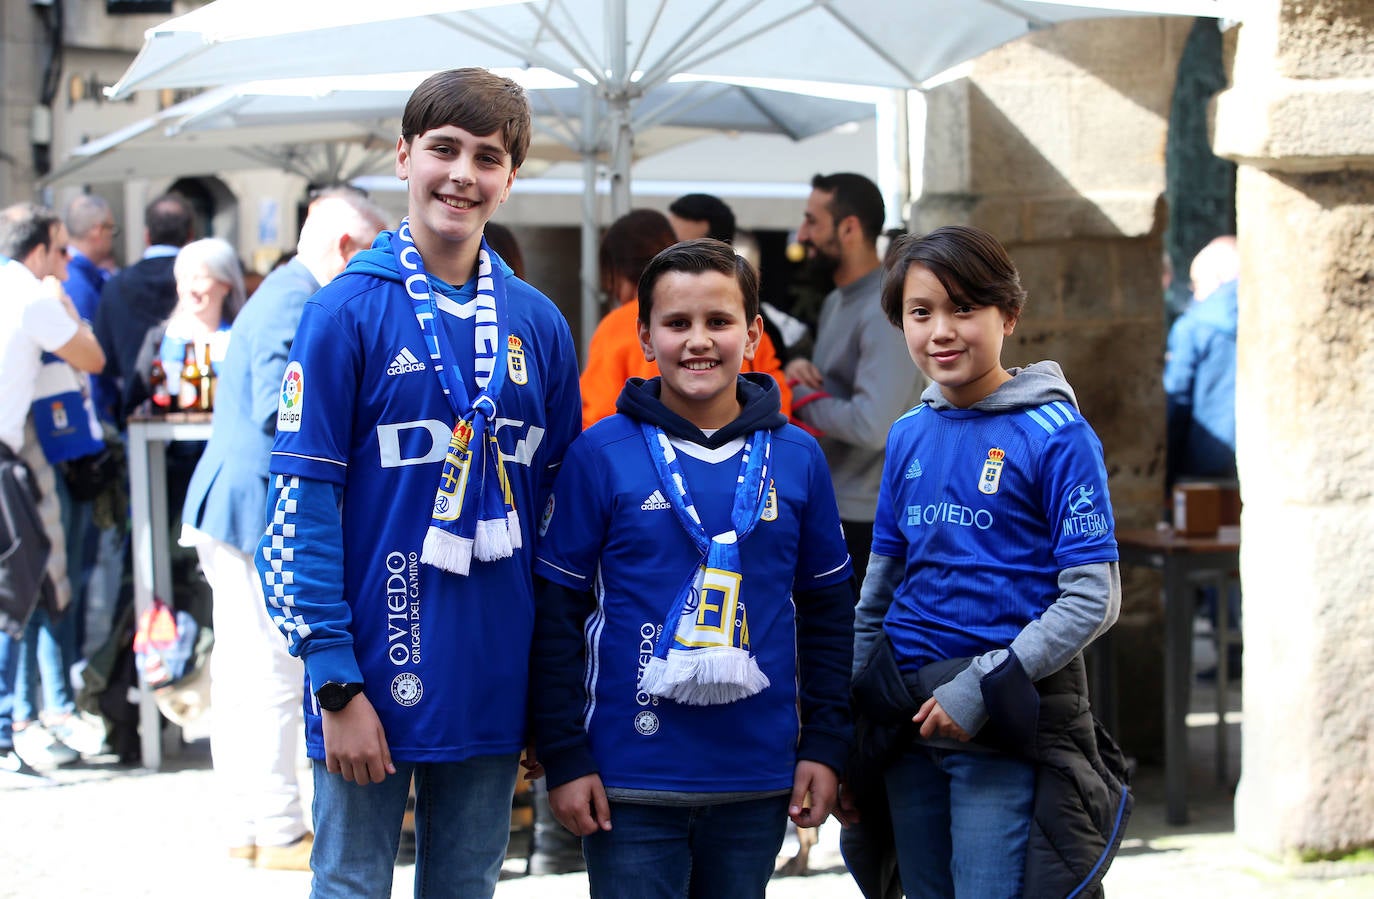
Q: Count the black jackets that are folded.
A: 1